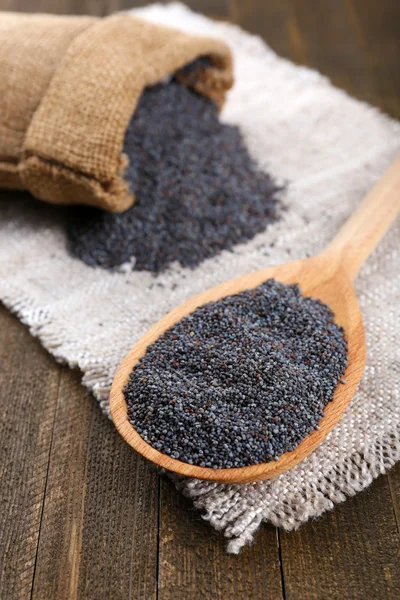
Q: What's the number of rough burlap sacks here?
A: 1